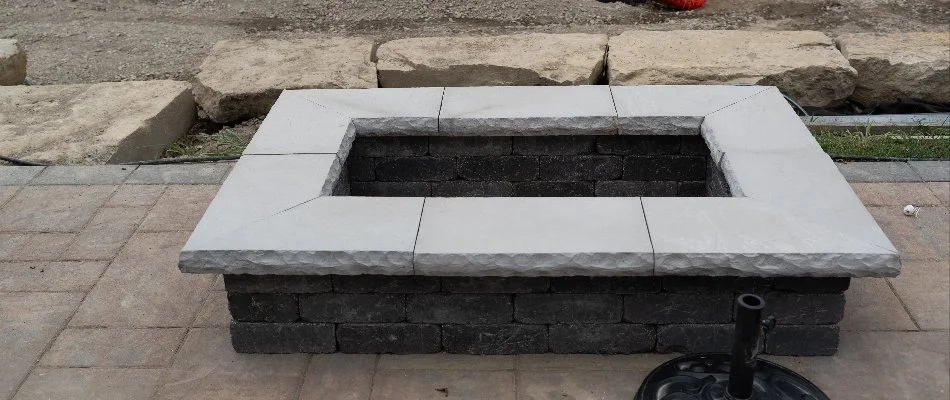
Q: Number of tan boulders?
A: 6